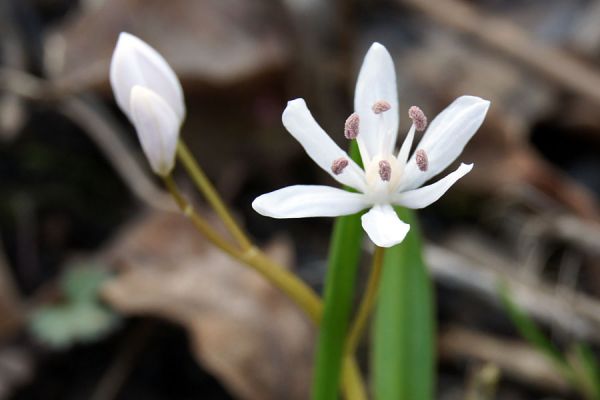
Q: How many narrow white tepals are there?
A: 6